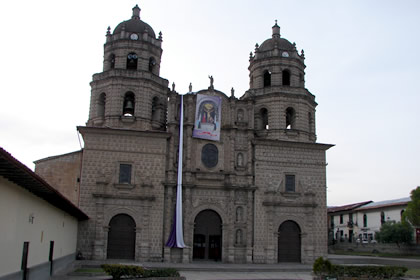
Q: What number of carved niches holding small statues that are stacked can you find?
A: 4